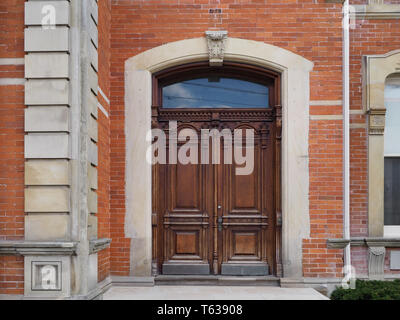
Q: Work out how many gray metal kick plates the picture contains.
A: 2